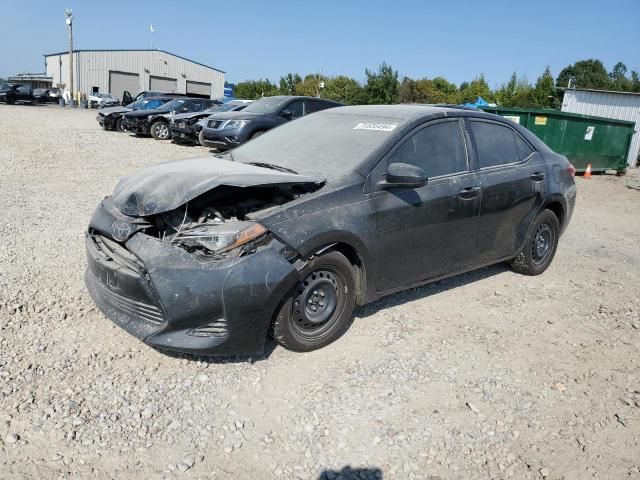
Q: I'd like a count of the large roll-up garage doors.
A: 3